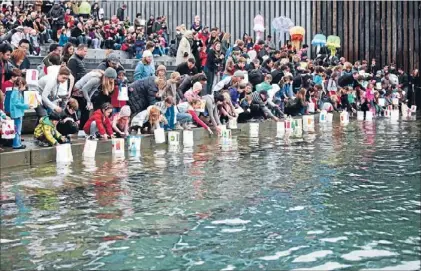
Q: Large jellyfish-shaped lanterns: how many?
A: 5